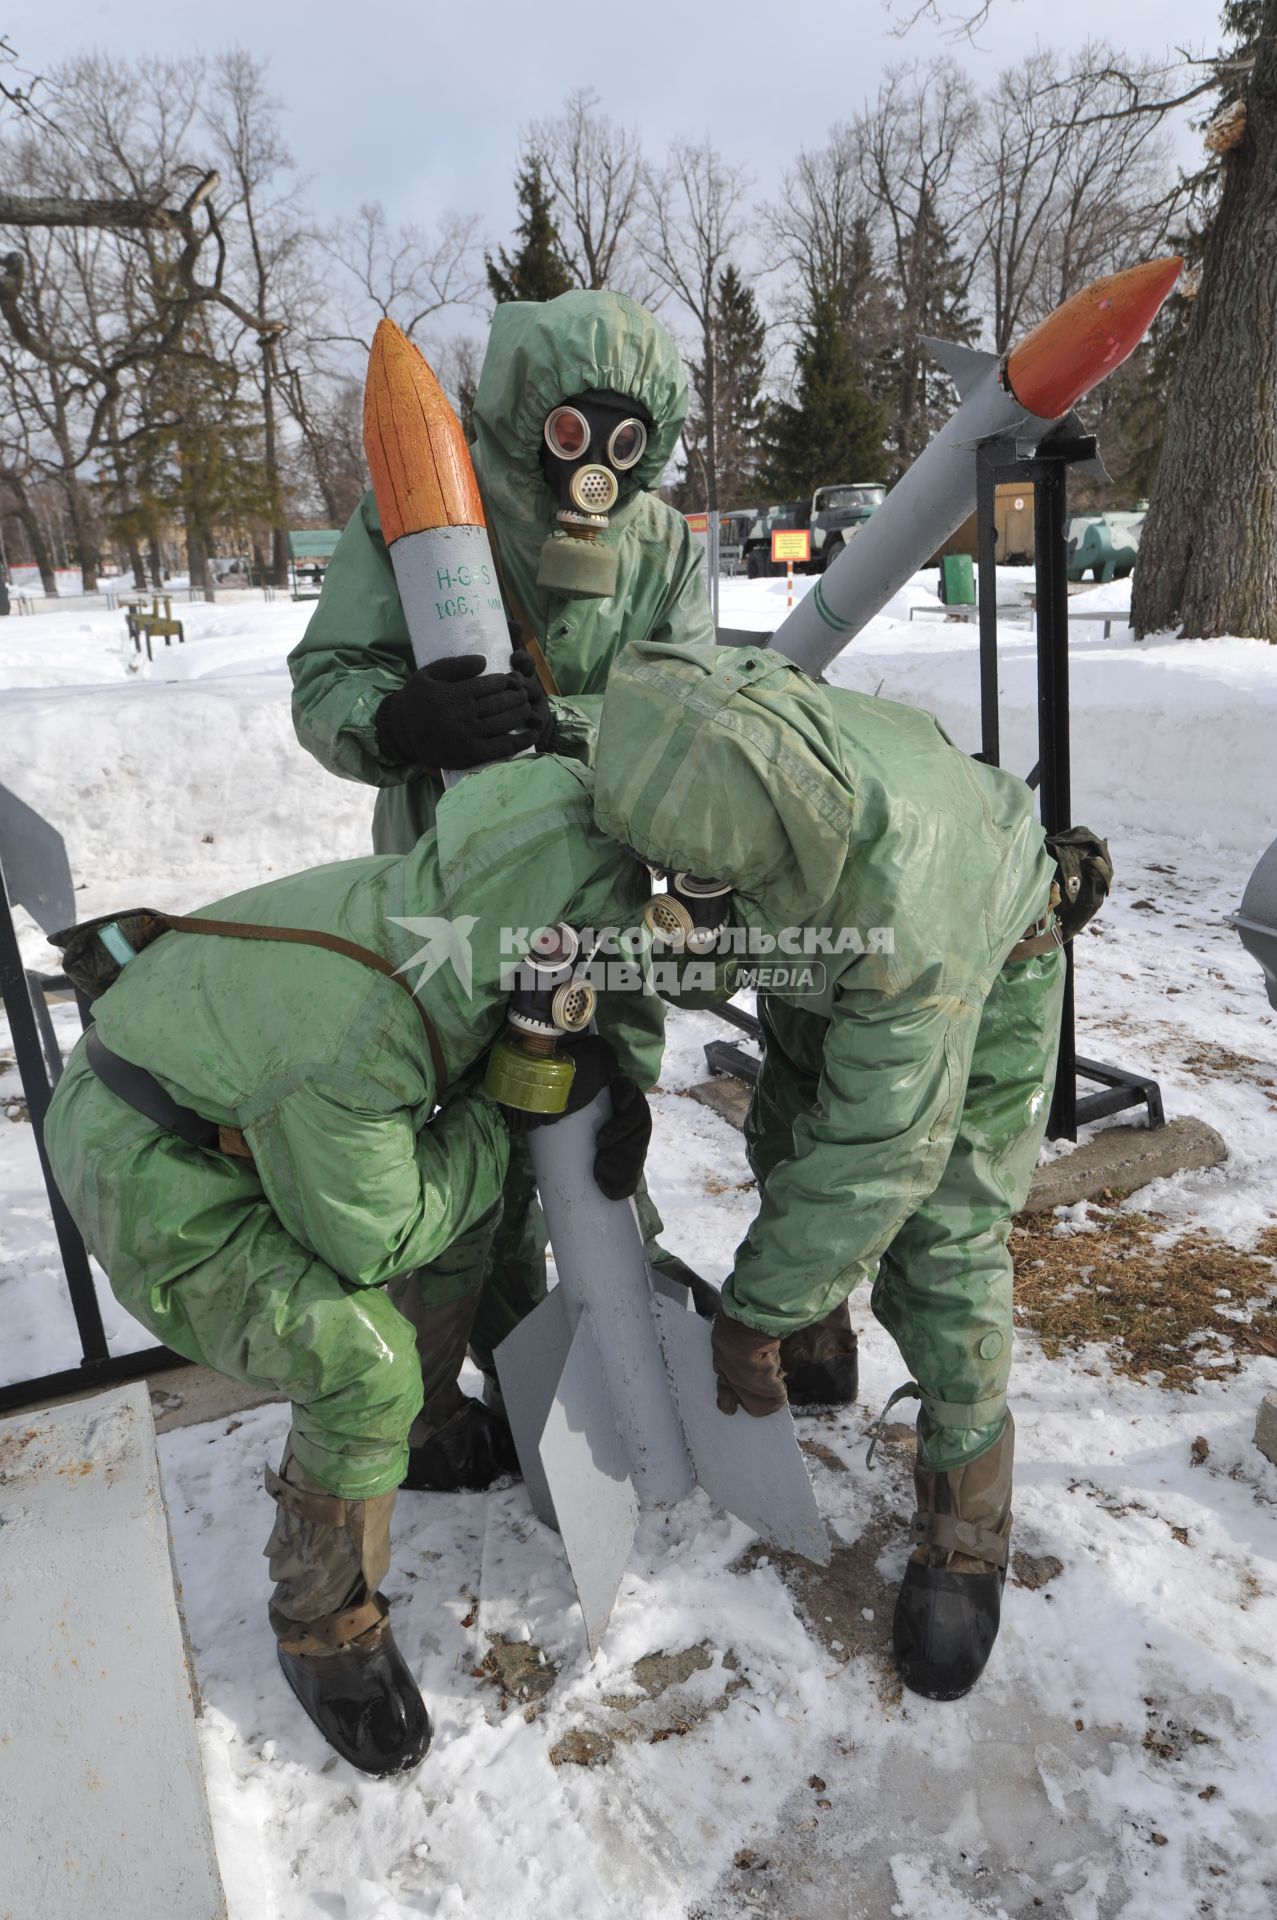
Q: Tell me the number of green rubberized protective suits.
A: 3